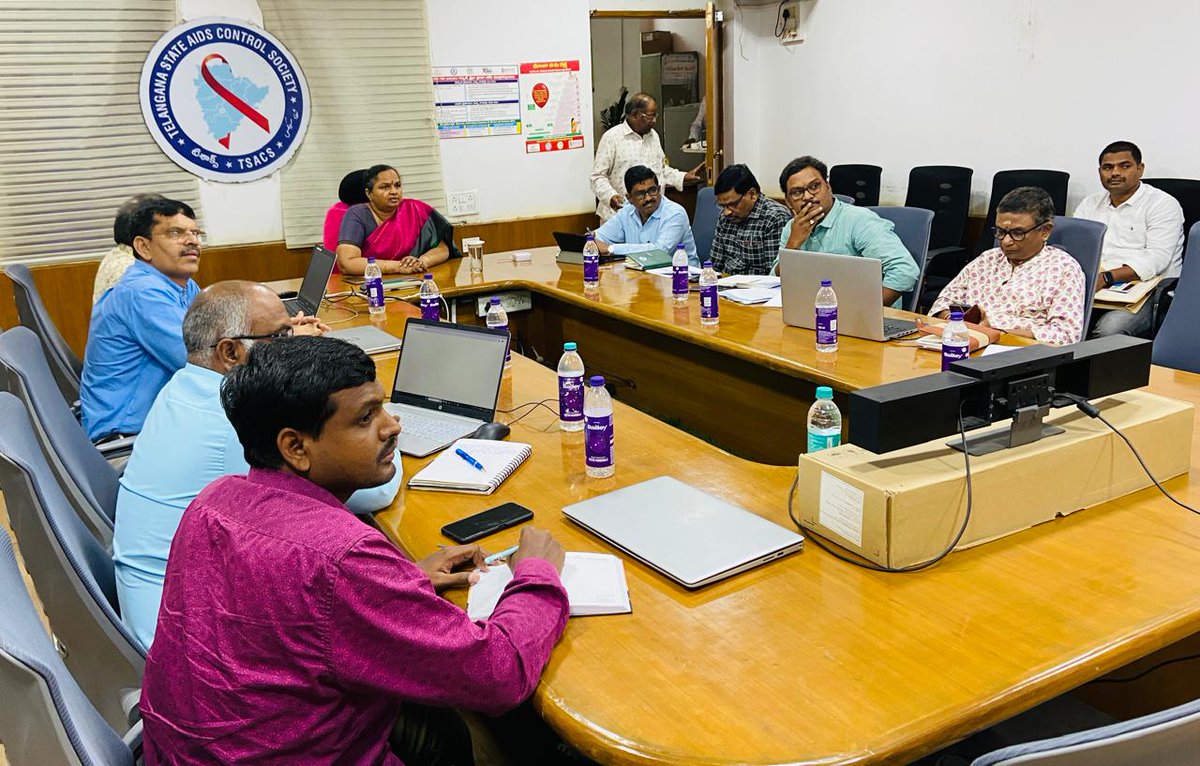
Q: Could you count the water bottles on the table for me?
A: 11